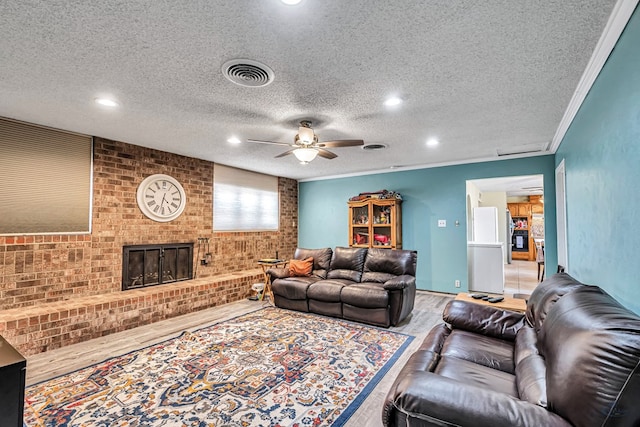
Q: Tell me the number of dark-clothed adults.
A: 0